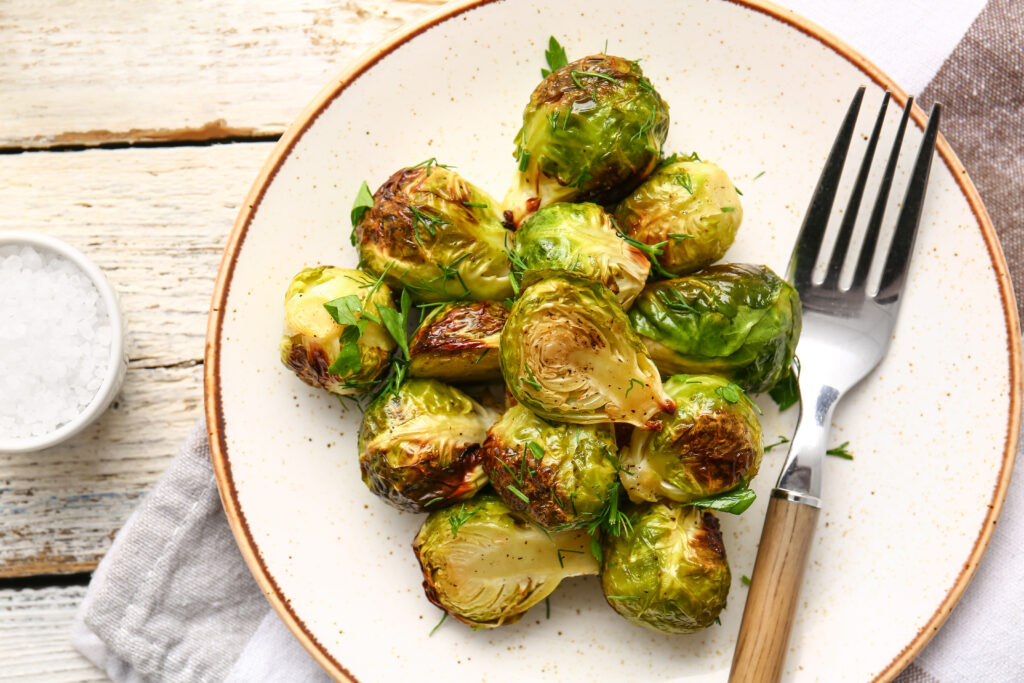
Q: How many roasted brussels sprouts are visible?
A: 13